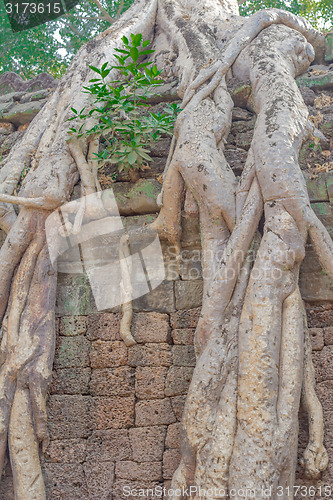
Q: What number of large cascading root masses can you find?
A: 2